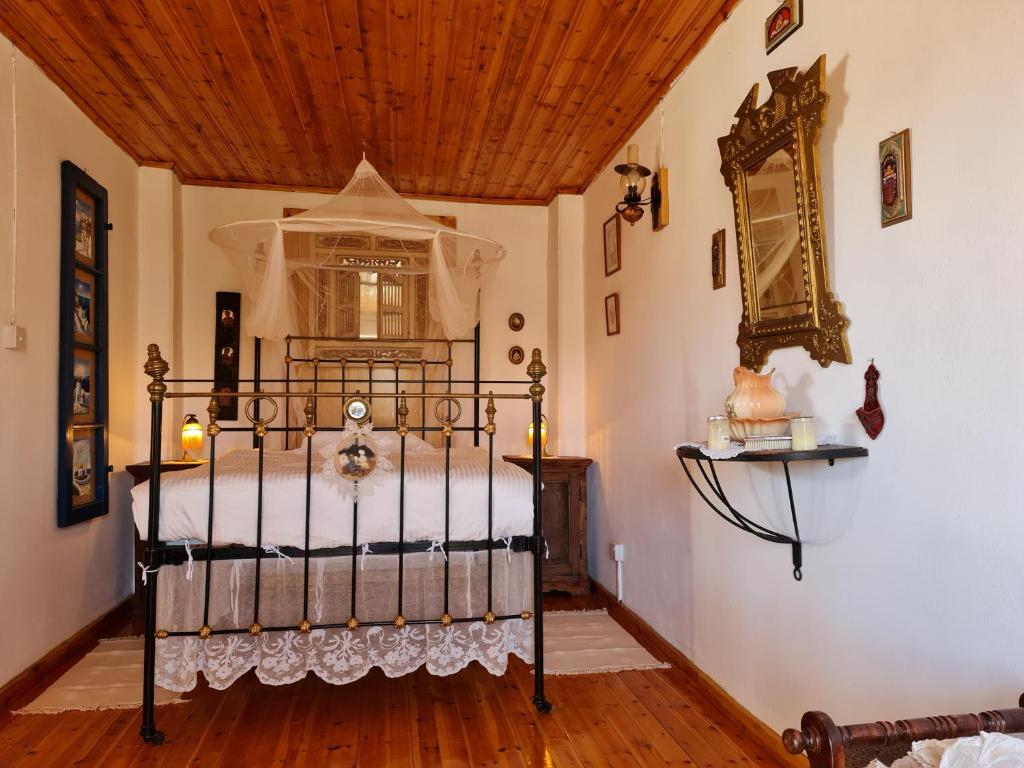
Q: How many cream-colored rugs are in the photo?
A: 2